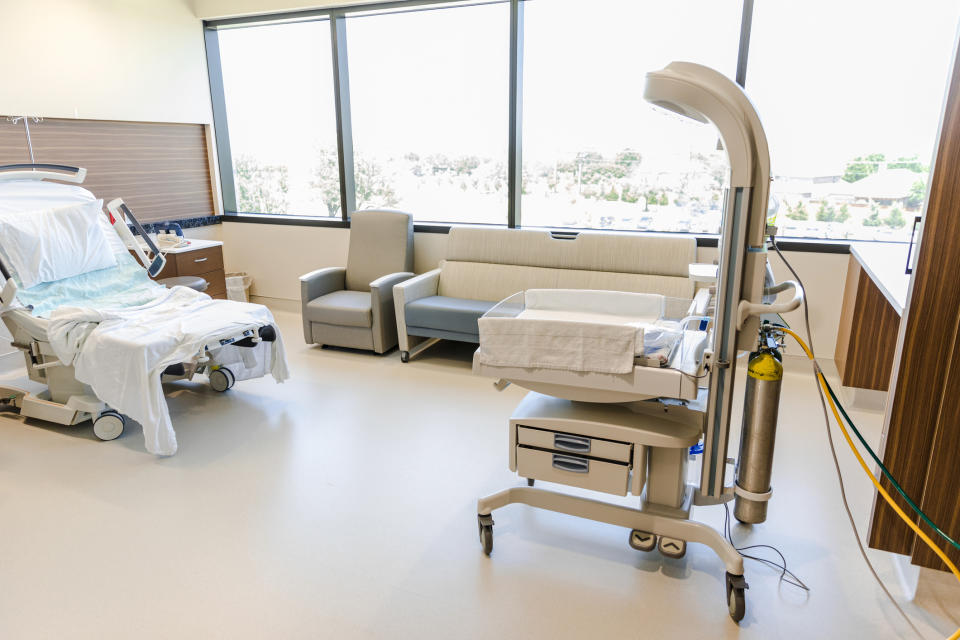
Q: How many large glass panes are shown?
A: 4